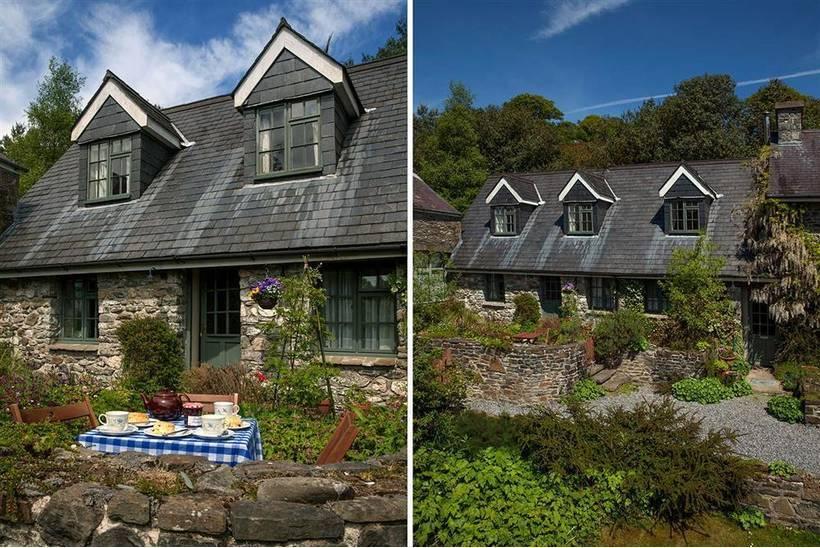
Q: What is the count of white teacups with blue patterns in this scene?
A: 3